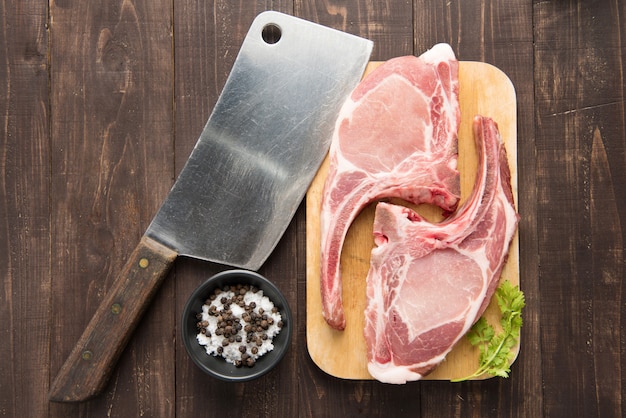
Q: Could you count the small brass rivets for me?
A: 3